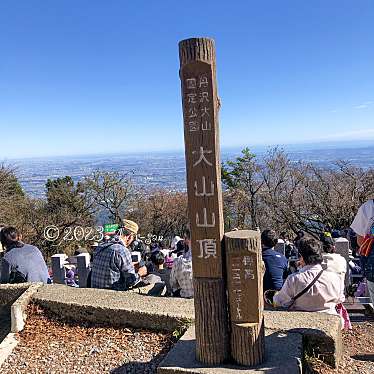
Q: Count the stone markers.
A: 2